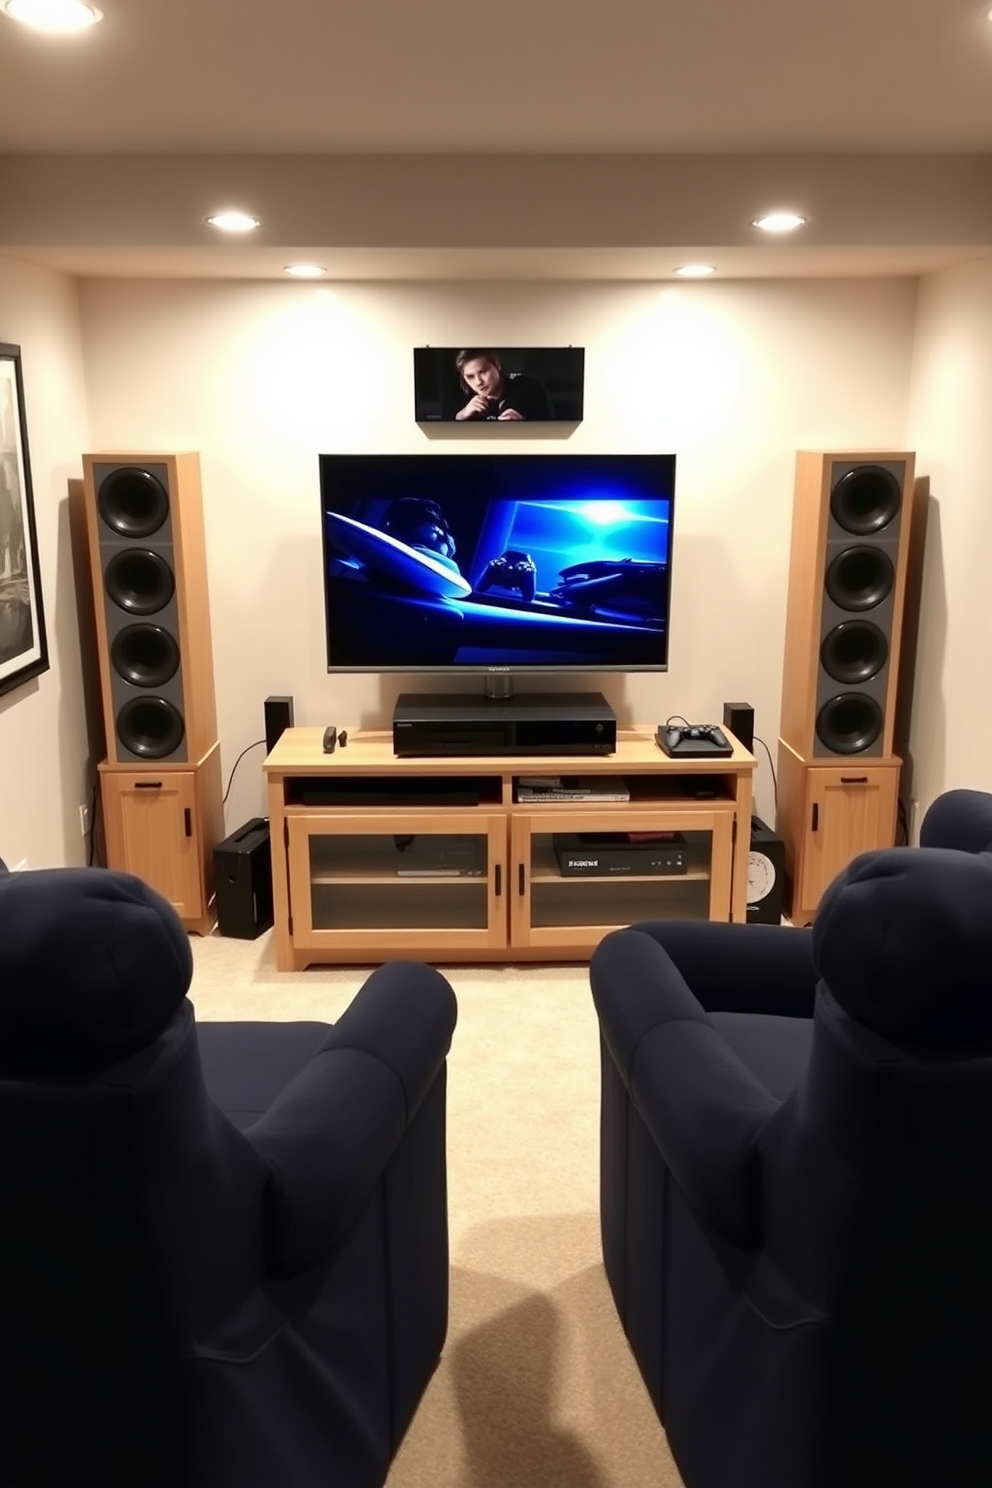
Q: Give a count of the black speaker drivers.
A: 8